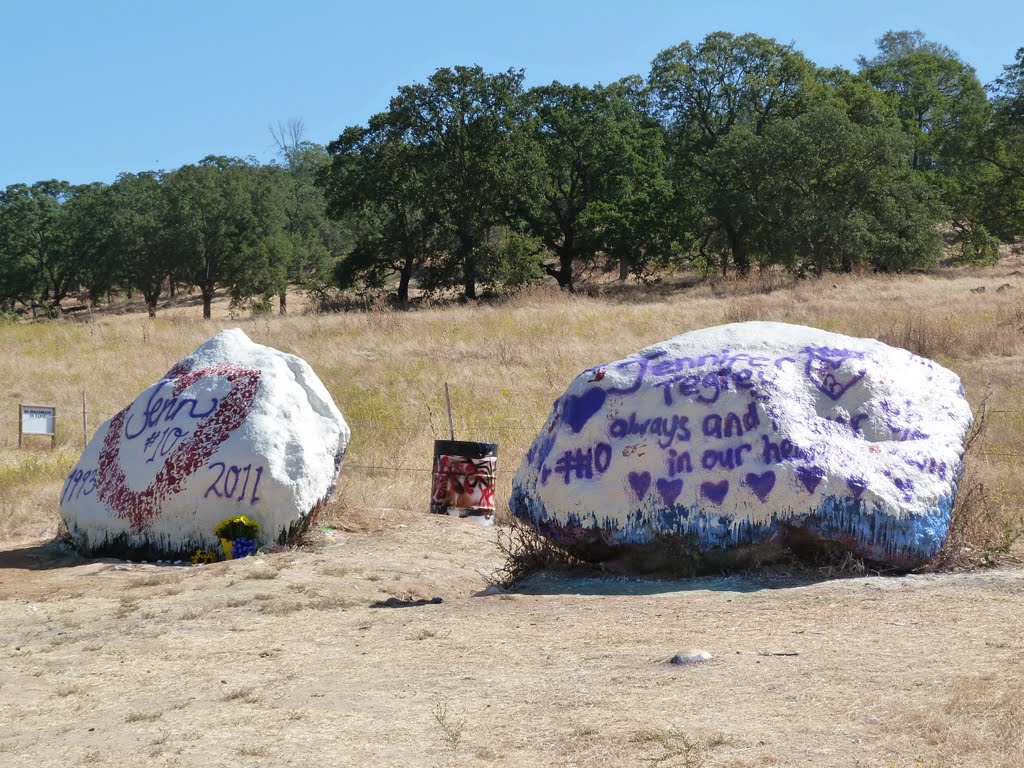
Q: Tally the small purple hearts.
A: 7